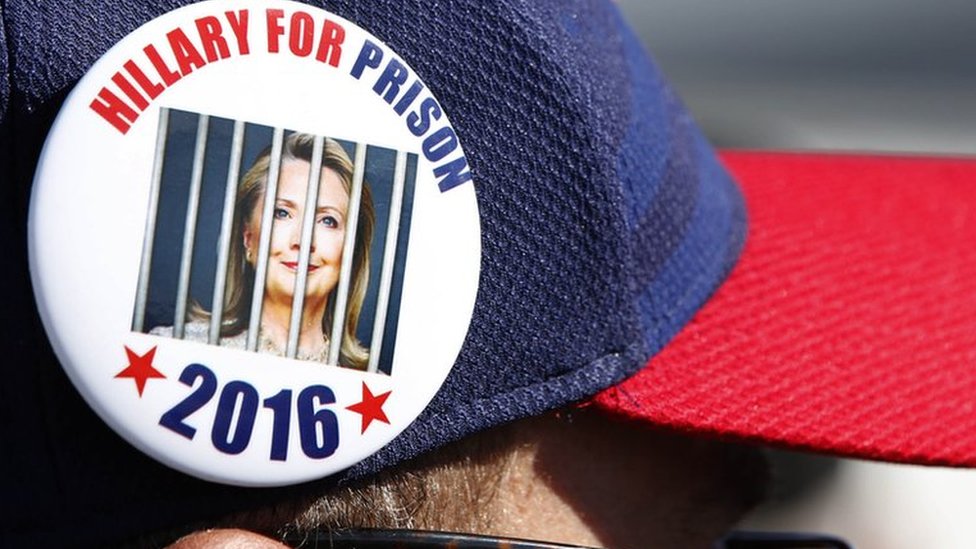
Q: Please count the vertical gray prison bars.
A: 7